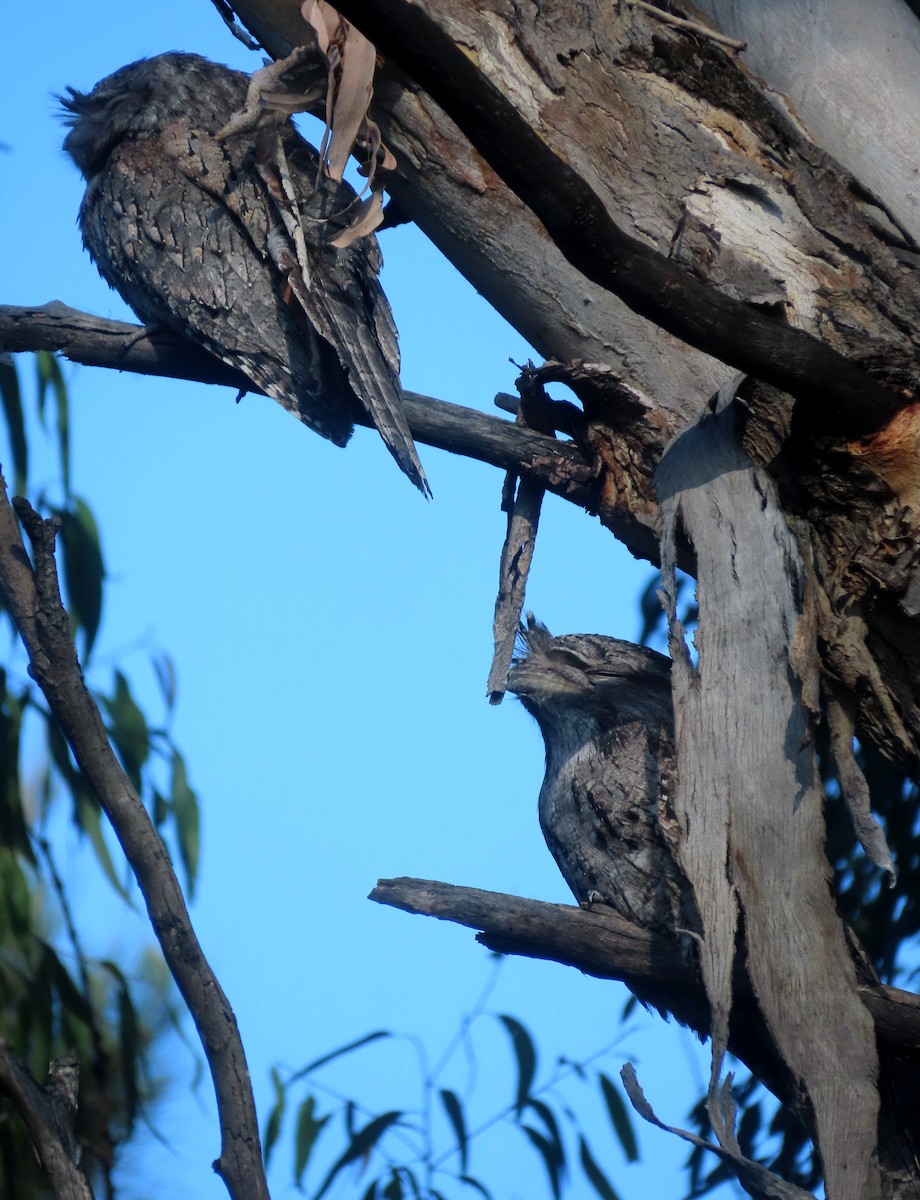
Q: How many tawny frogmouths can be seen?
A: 2